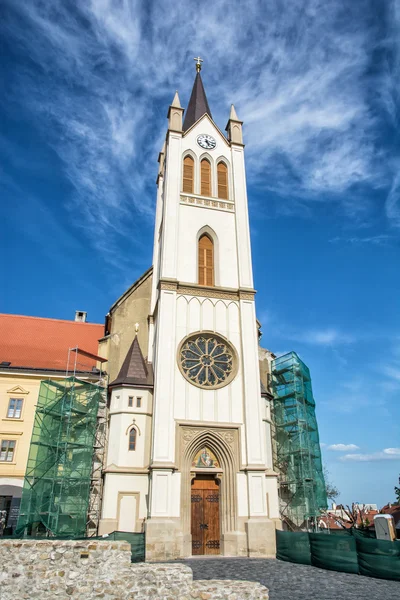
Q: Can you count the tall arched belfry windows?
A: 3